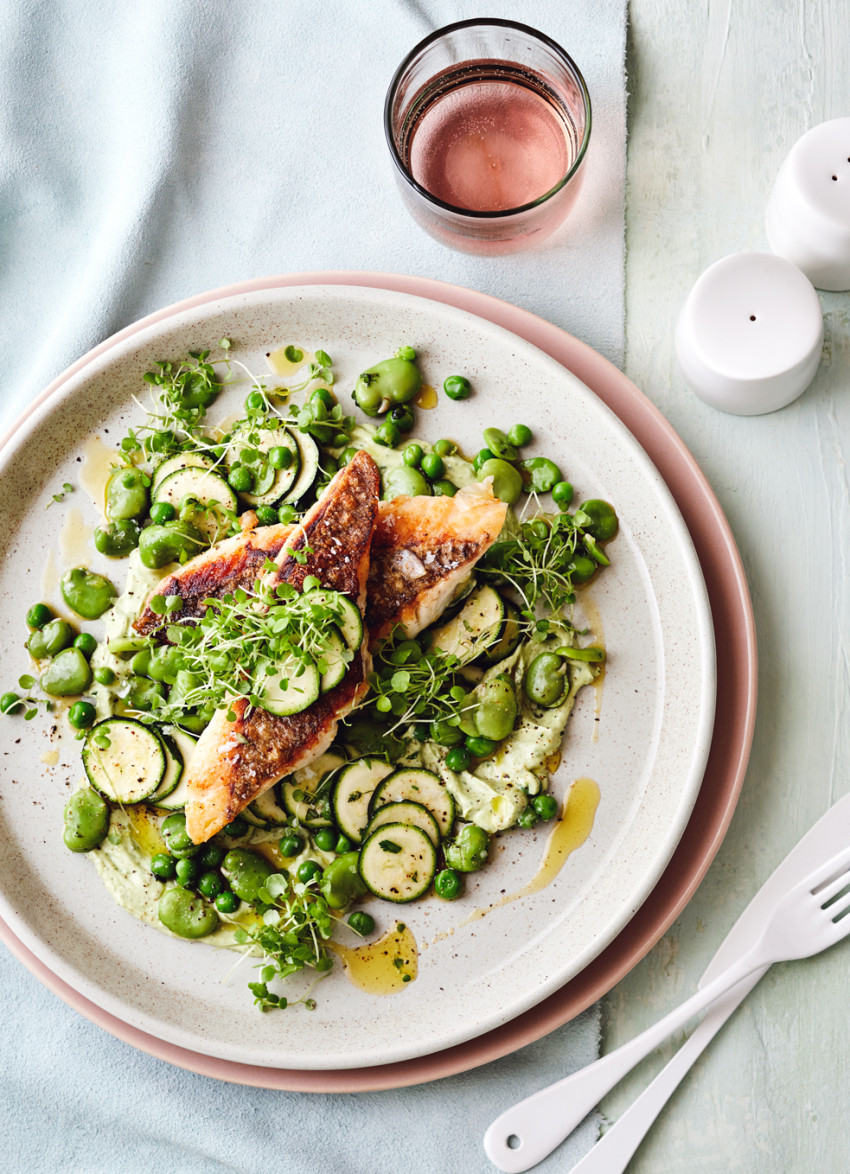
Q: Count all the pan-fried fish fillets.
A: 2